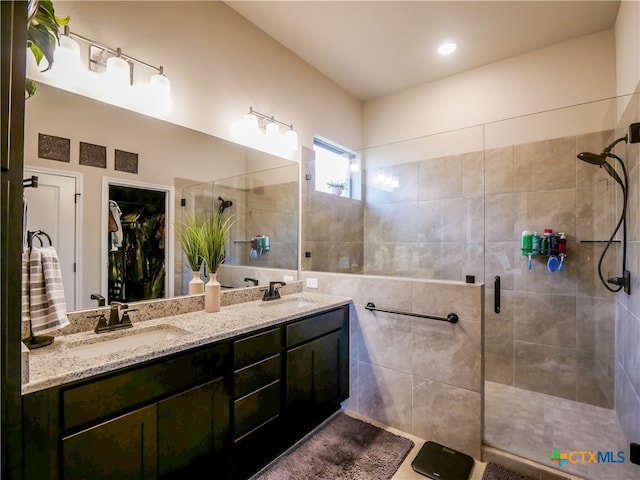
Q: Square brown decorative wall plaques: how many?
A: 3